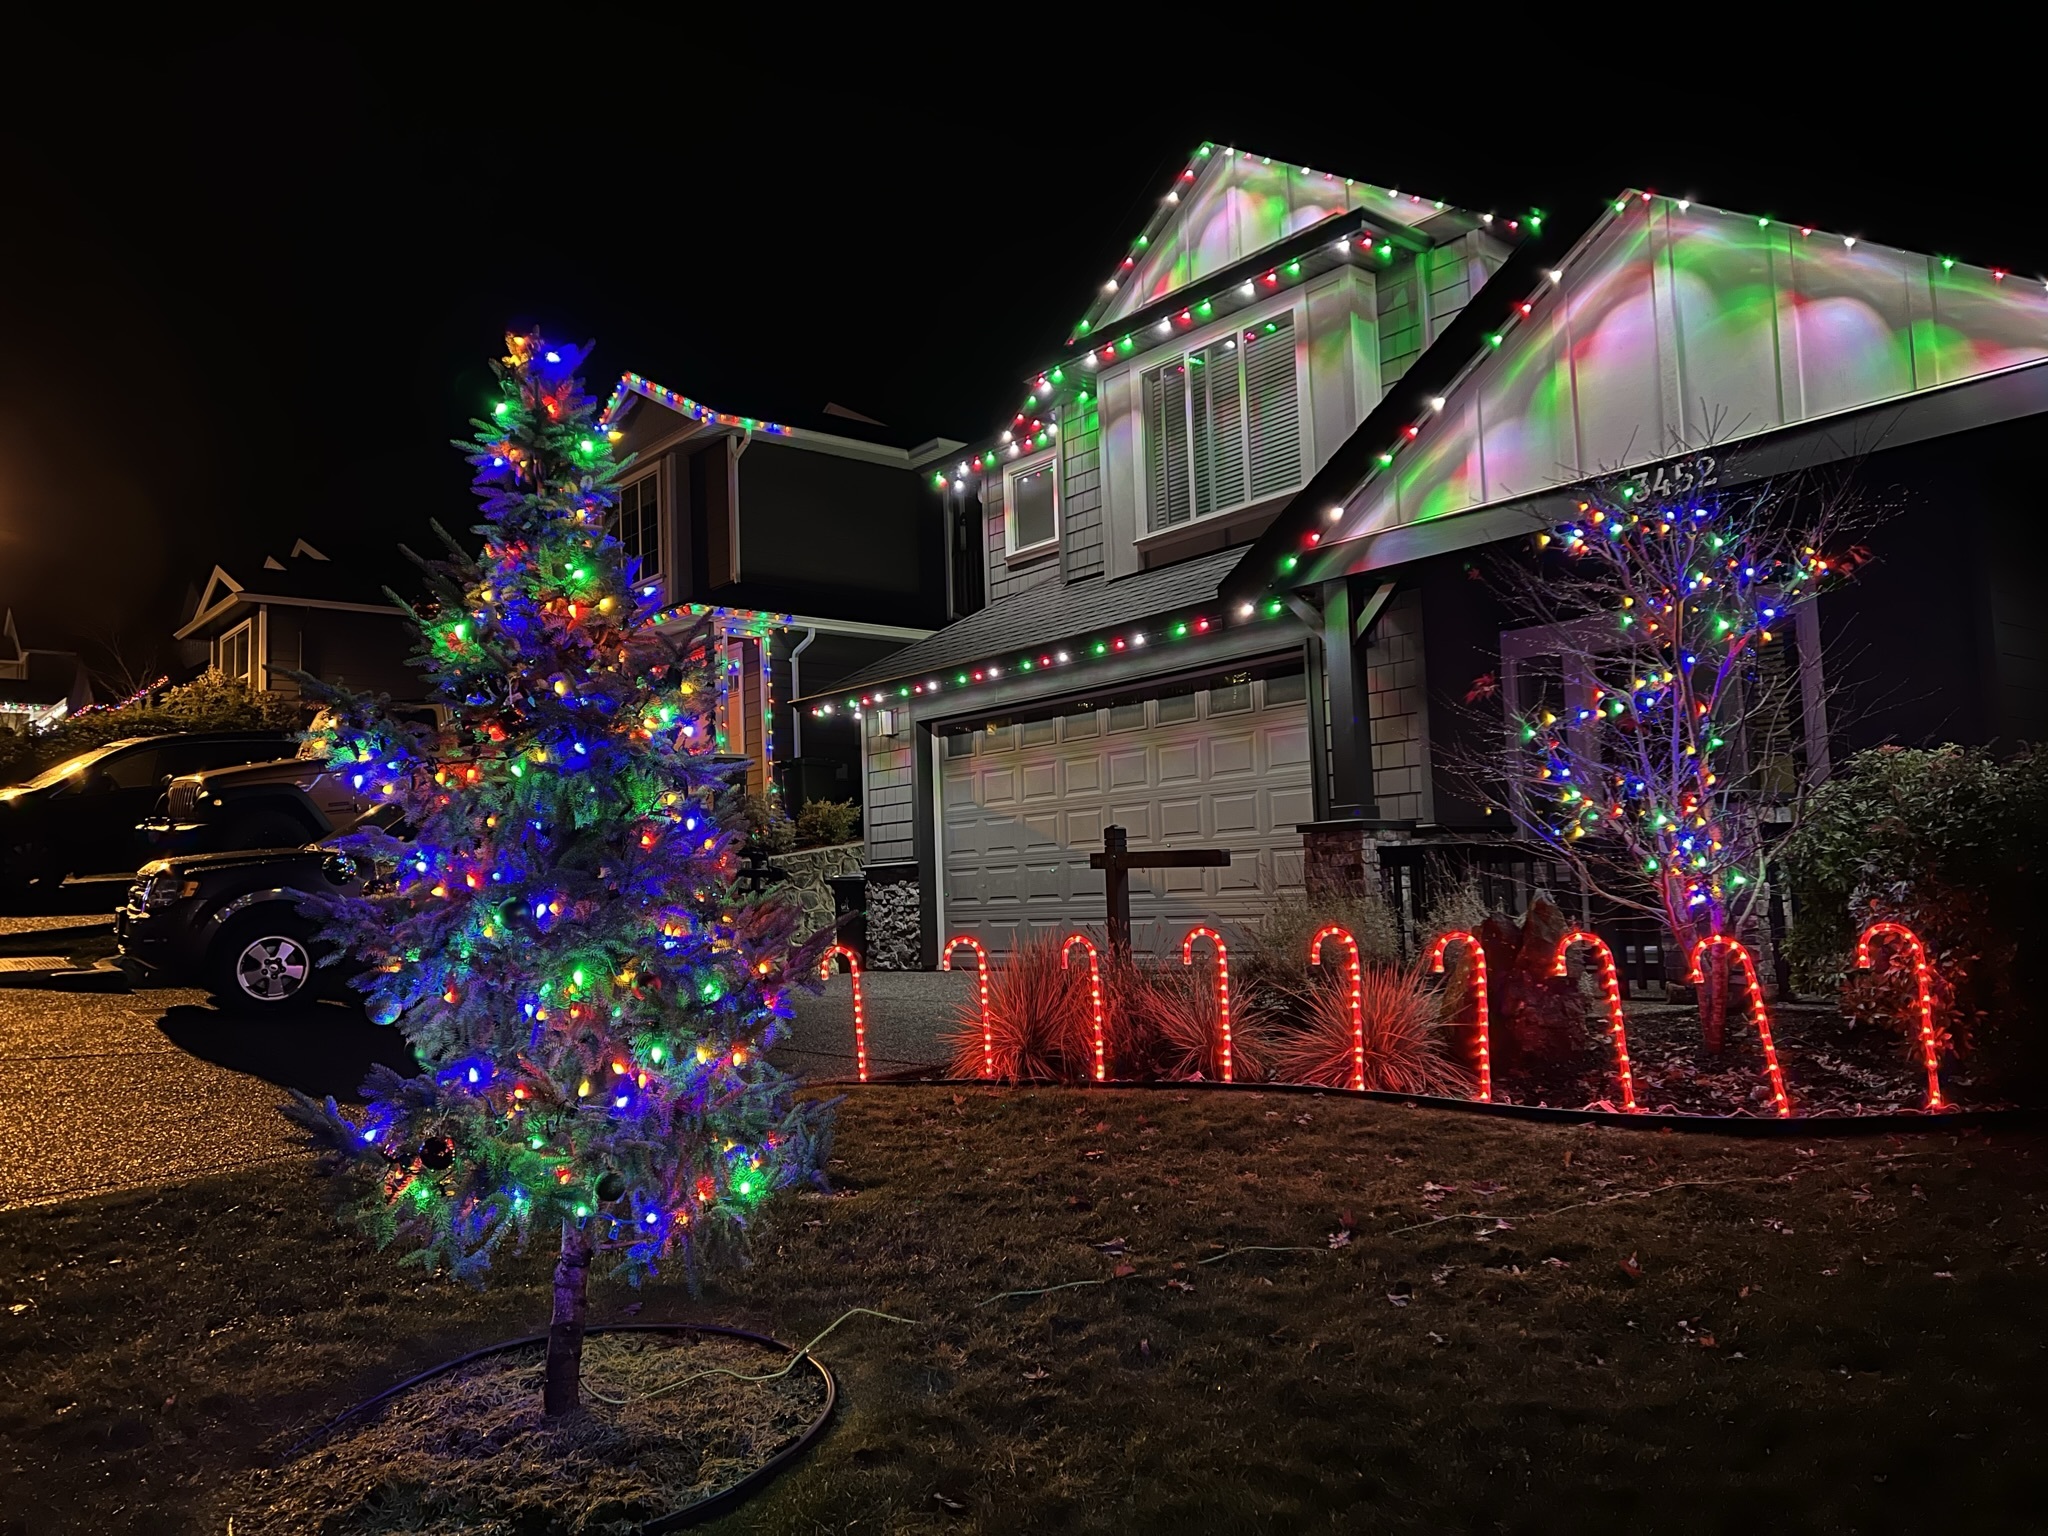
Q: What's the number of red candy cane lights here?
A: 9